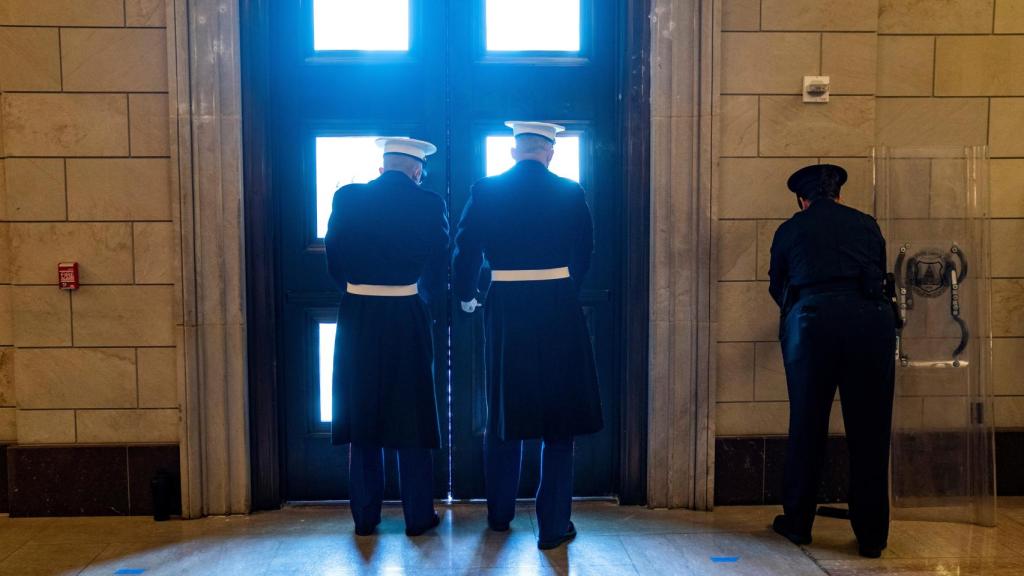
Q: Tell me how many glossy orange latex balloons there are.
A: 0